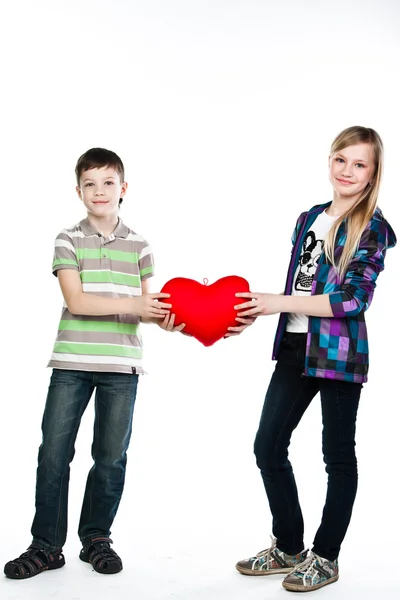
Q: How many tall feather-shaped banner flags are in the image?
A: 0